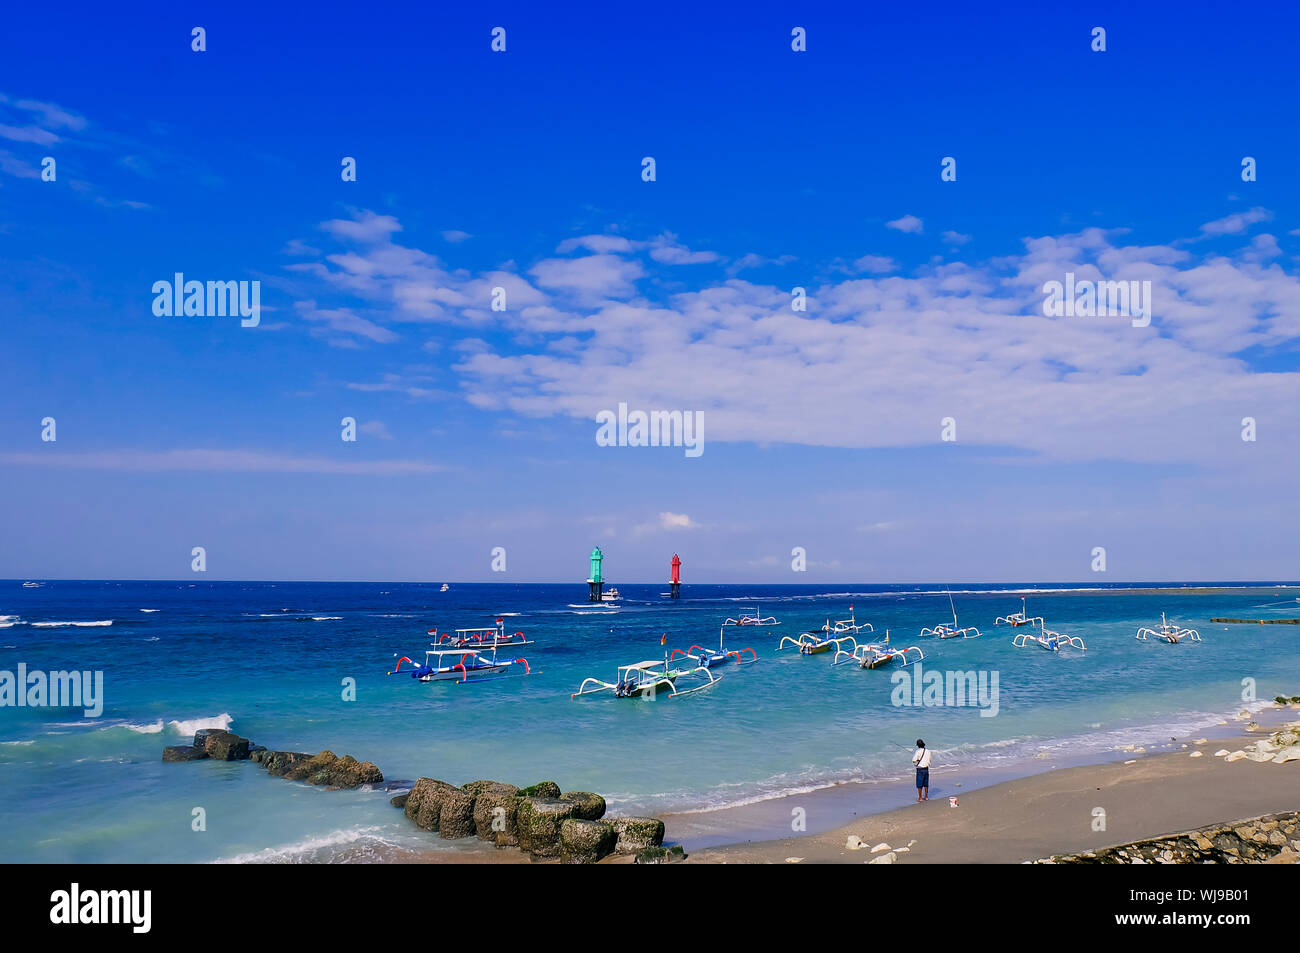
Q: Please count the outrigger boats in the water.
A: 12